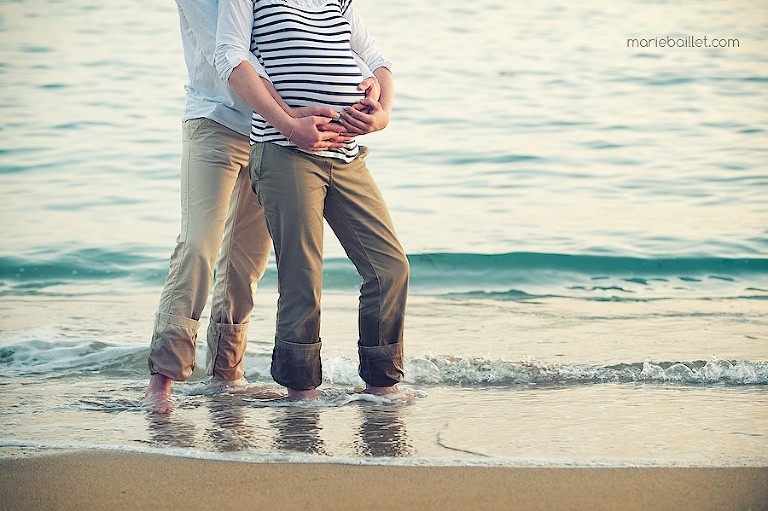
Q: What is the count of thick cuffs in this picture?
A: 4